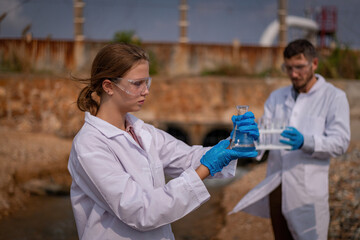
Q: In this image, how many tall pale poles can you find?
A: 3